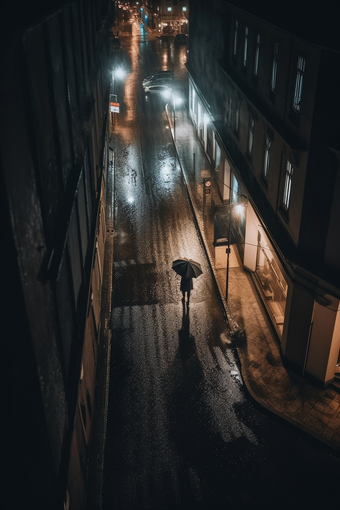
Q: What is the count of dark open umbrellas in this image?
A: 1